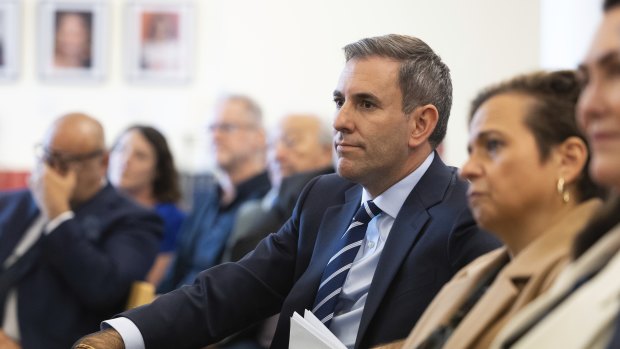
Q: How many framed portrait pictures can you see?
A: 3